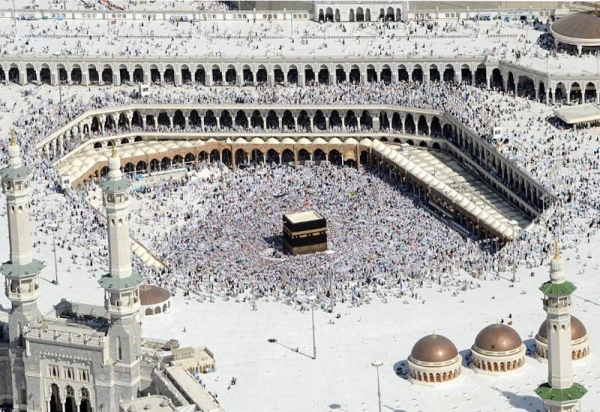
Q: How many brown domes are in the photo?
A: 5